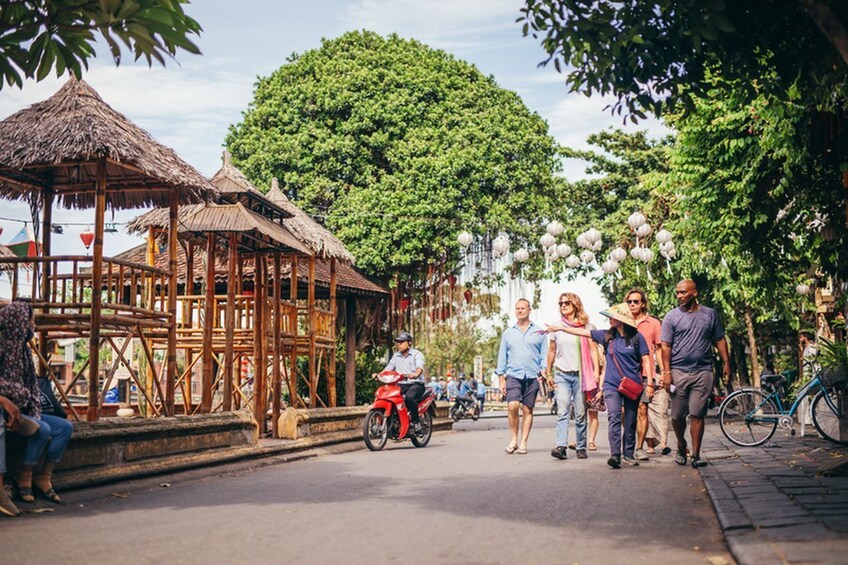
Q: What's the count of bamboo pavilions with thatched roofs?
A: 3